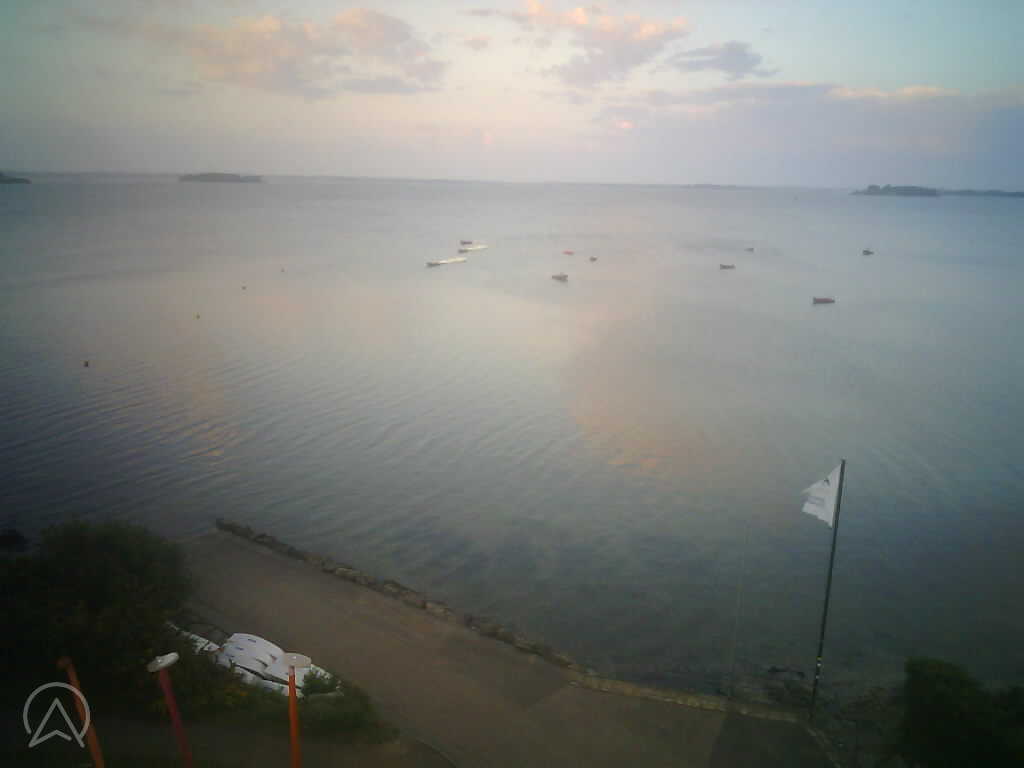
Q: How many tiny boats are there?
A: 10